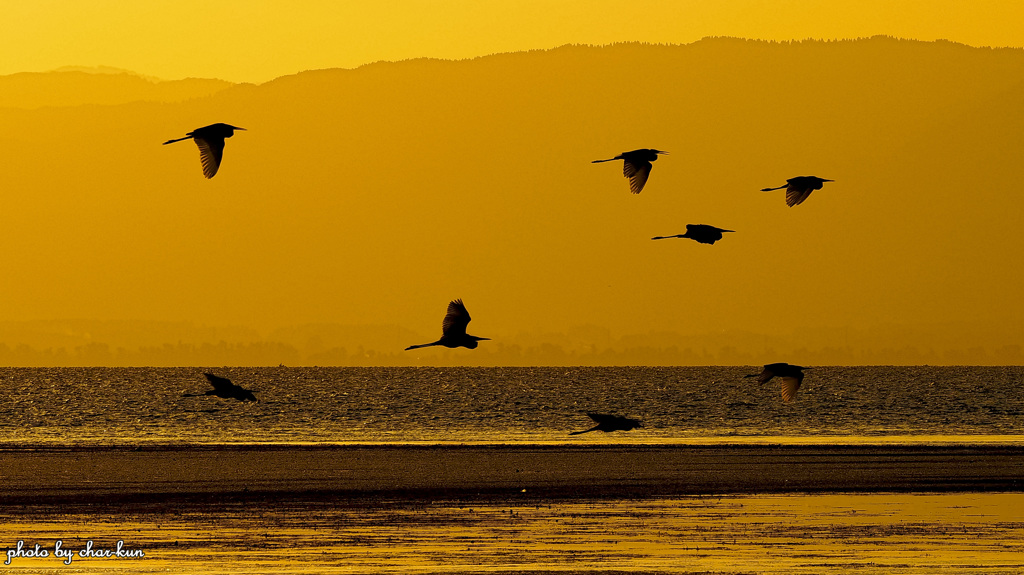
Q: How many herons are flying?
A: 8